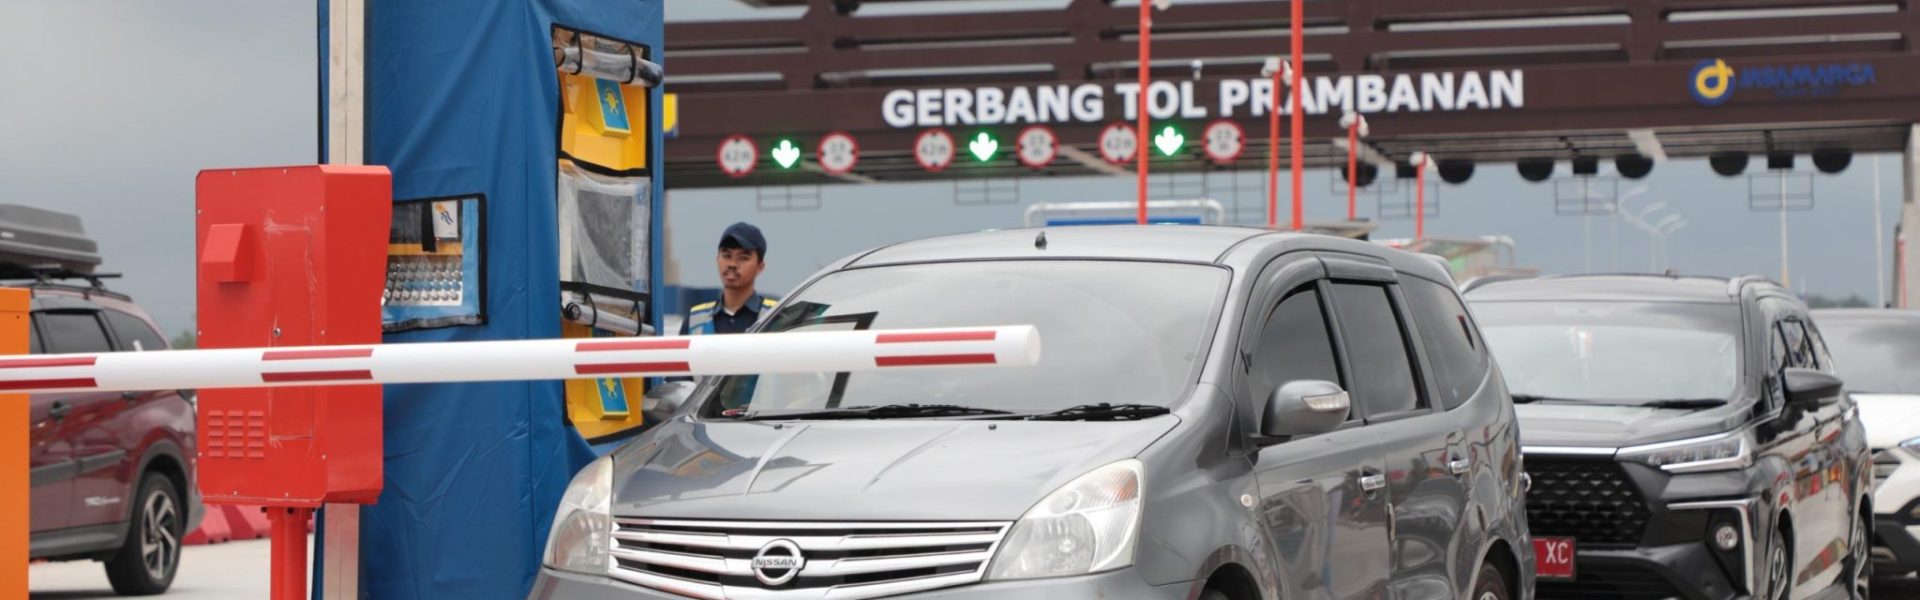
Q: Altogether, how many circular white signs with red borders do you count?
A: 6